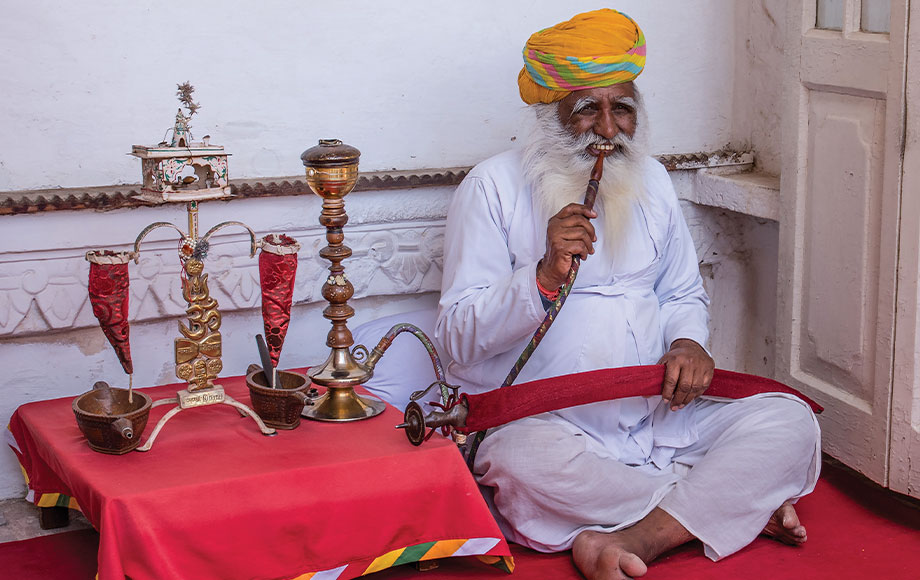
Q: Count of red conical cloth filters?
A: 2